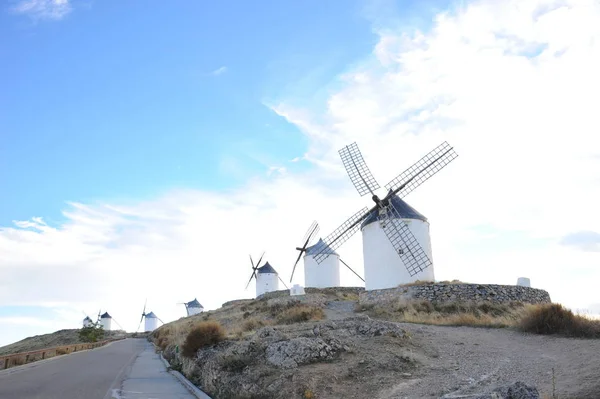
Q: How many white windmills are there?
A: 7